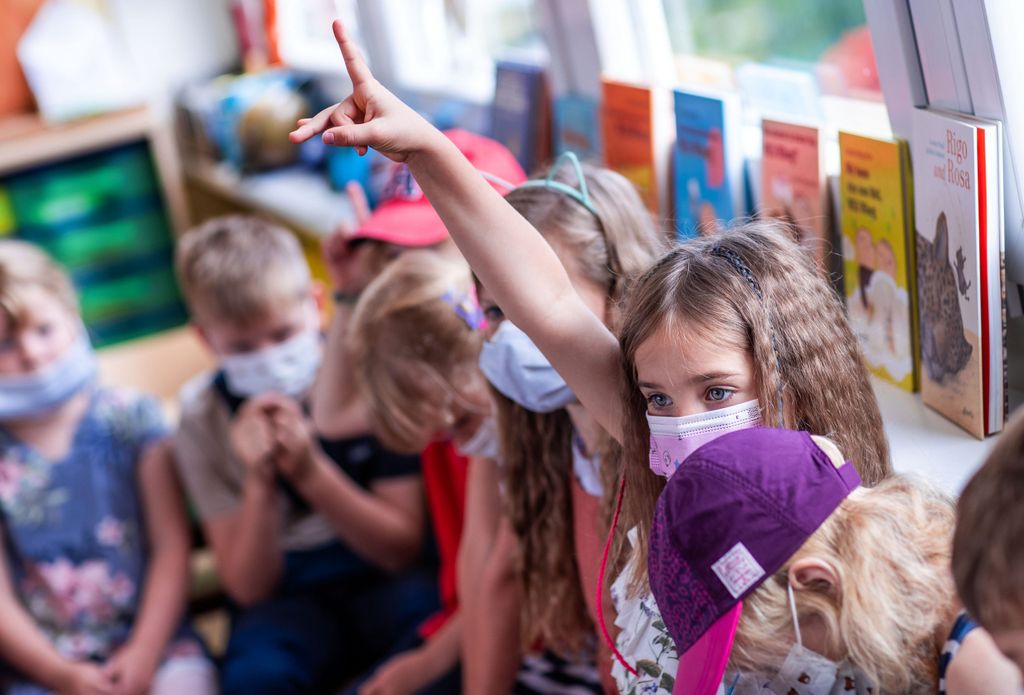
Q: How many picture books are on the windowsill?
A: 7